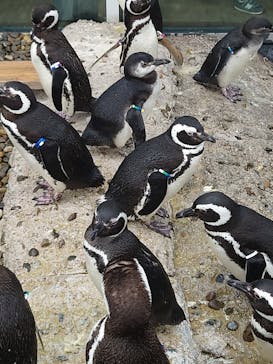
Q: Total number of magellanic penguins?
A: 11